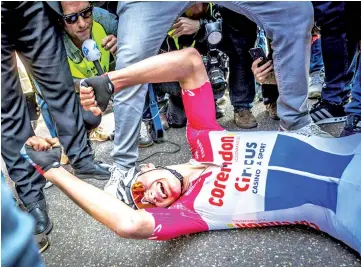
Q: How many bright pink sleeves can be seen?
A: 2